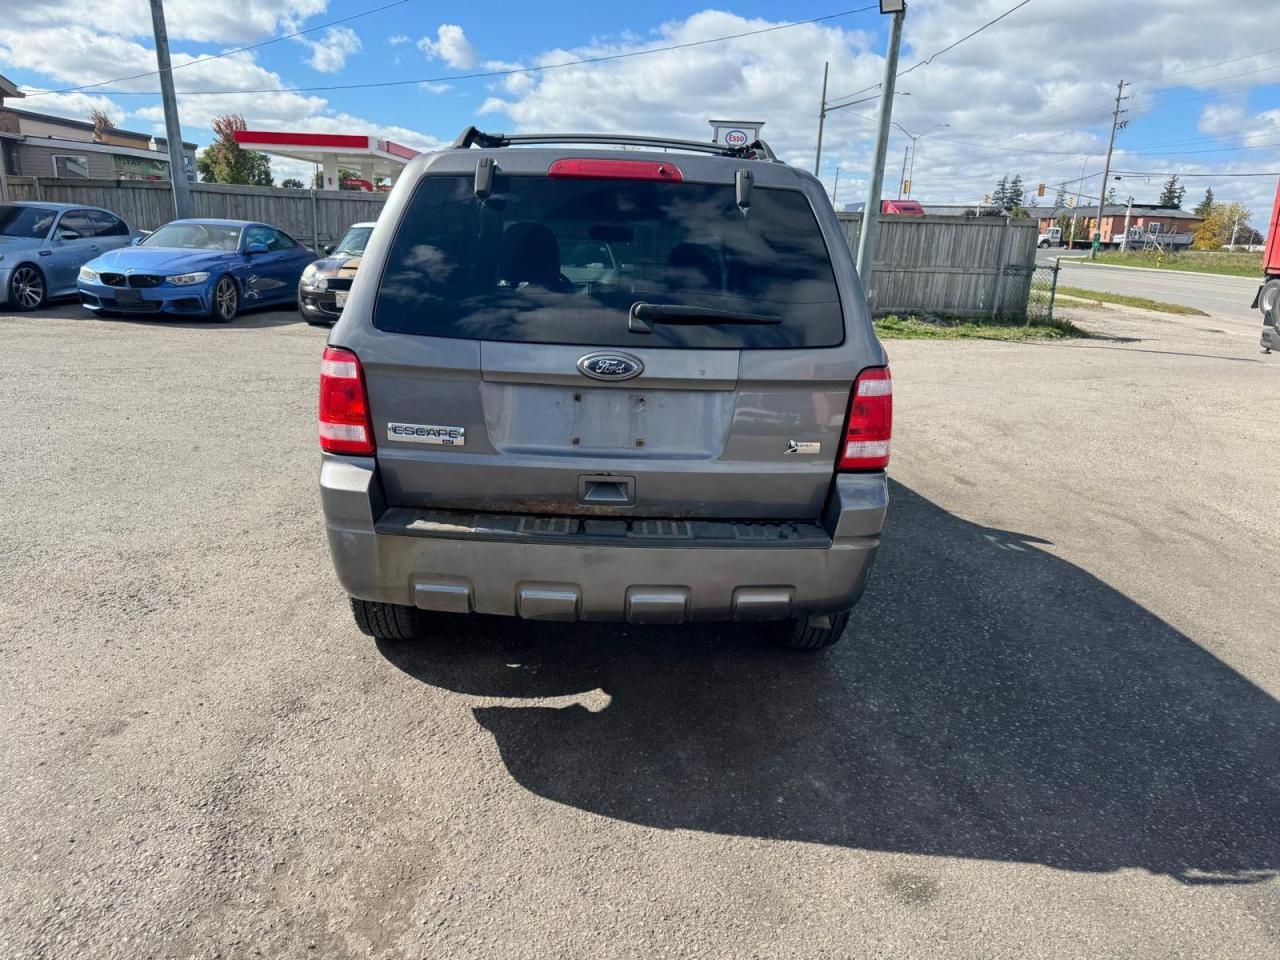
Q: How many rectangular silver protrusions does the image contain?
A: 4